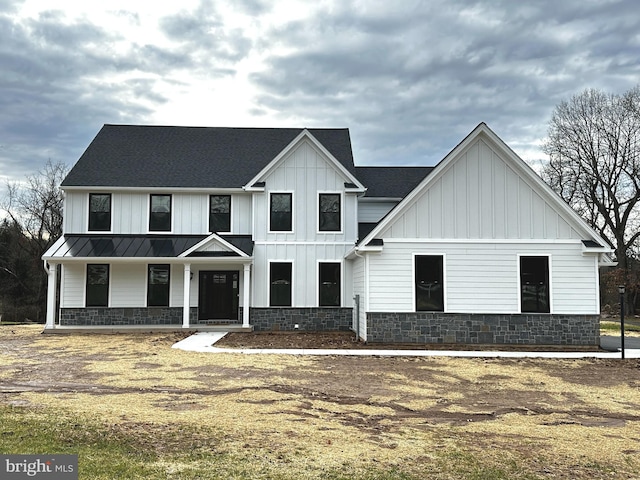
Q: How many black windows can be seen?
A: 11